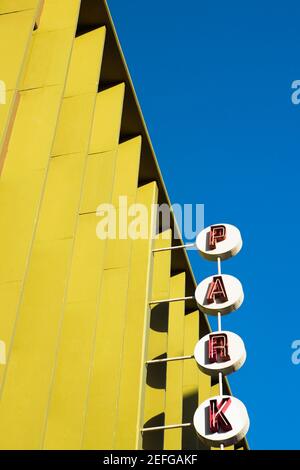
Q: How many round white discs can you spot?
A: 4